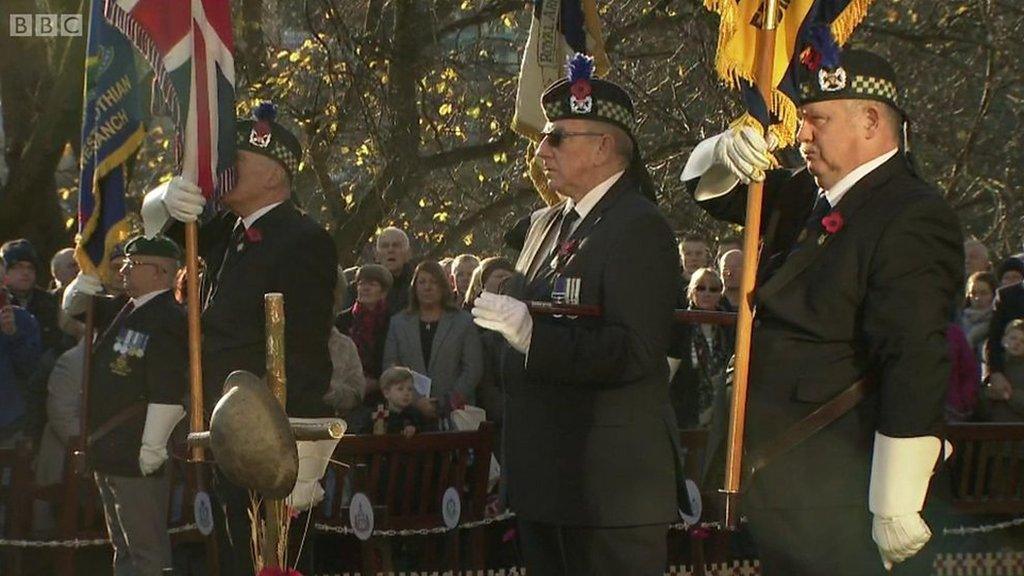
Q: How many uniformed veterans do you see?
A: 4